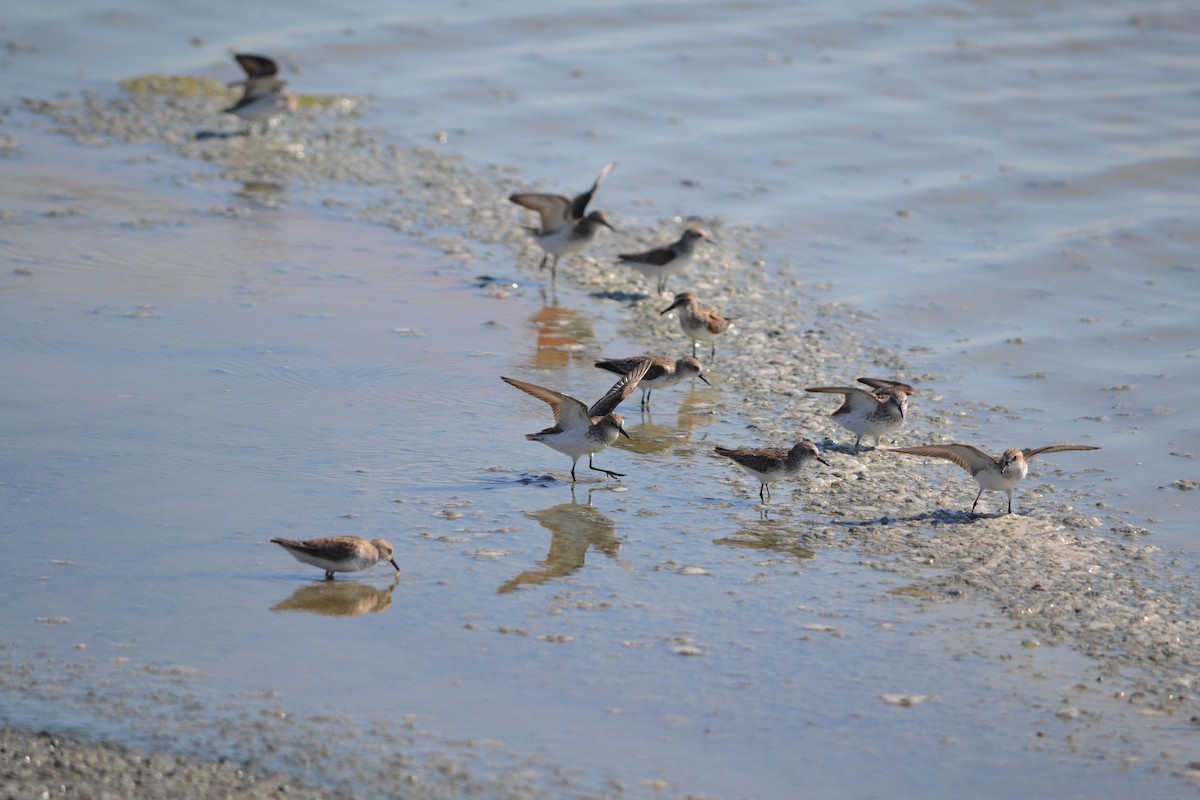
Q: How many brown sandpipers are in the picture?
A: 10